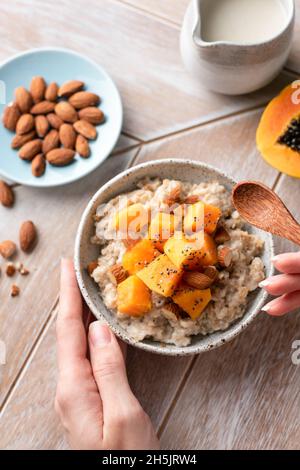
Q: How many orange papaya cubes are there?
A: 8